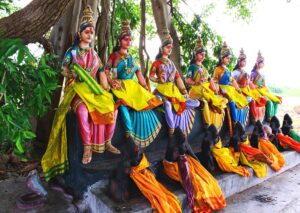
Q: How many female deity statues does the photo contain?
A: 7